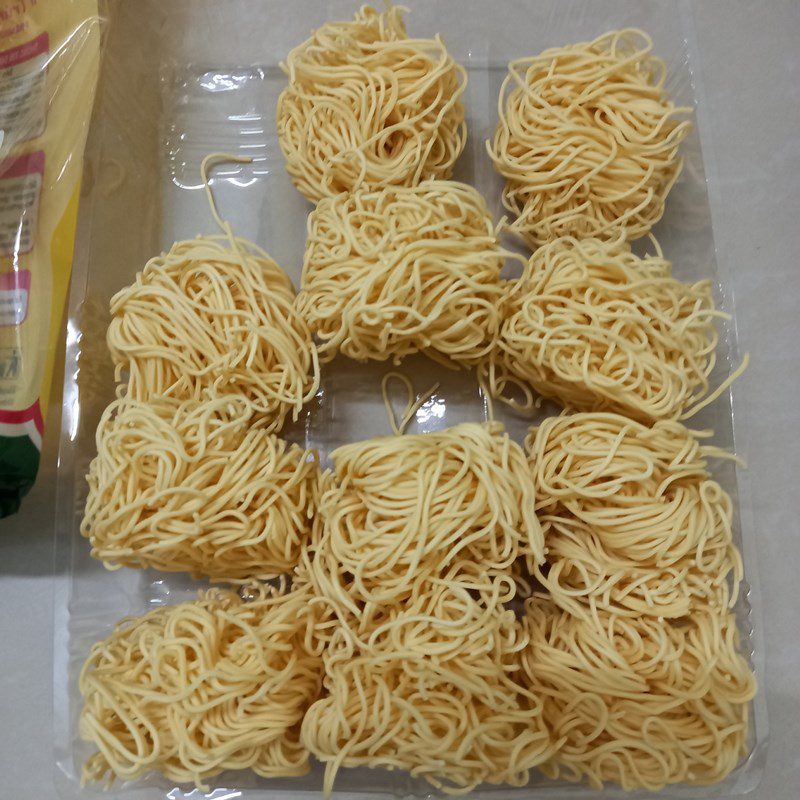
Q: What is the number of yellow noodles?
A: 11